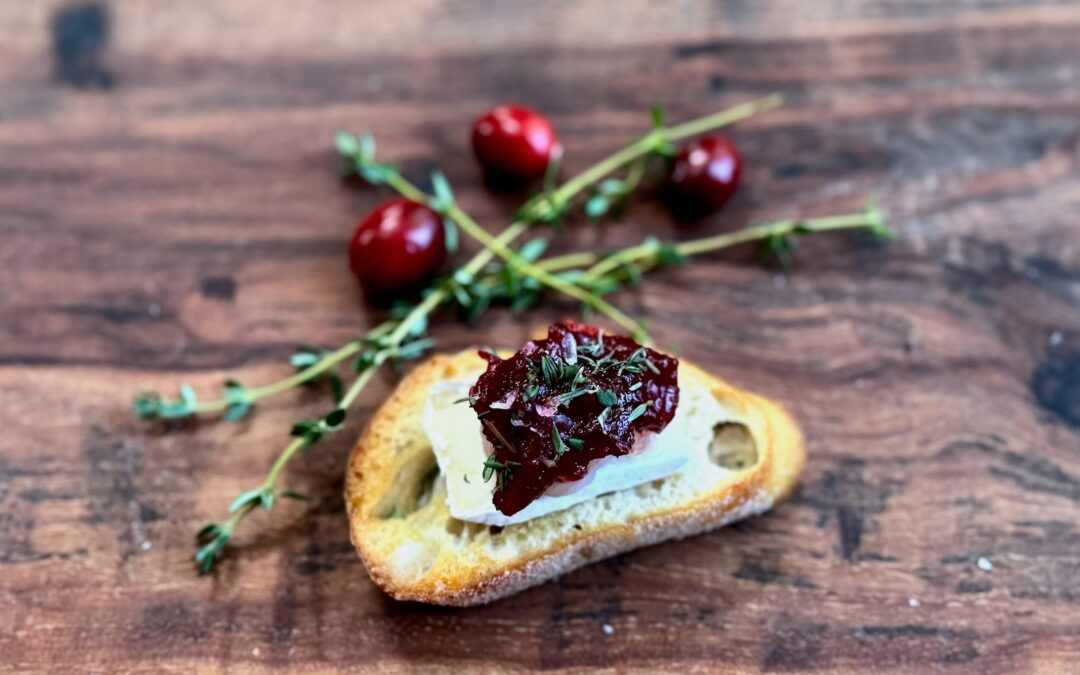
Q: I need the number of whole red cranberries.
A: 3